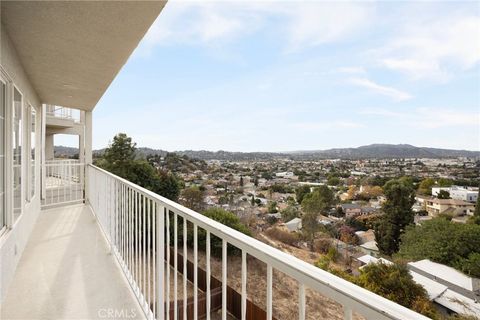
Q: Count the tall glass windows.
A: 3